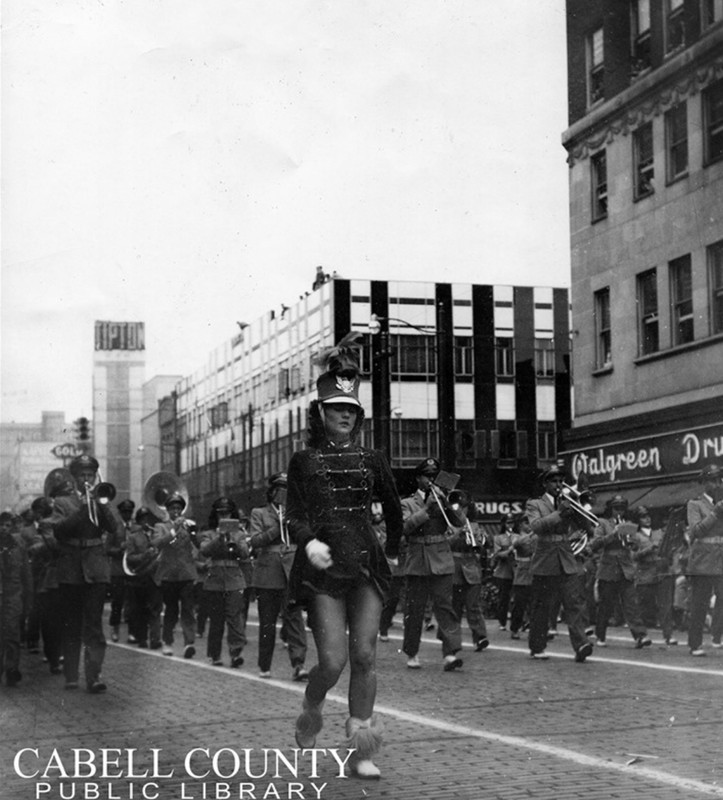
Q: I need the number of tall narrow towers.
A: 1